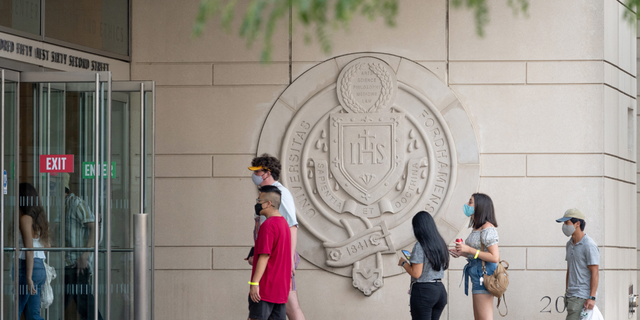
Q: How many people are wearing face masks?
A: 4